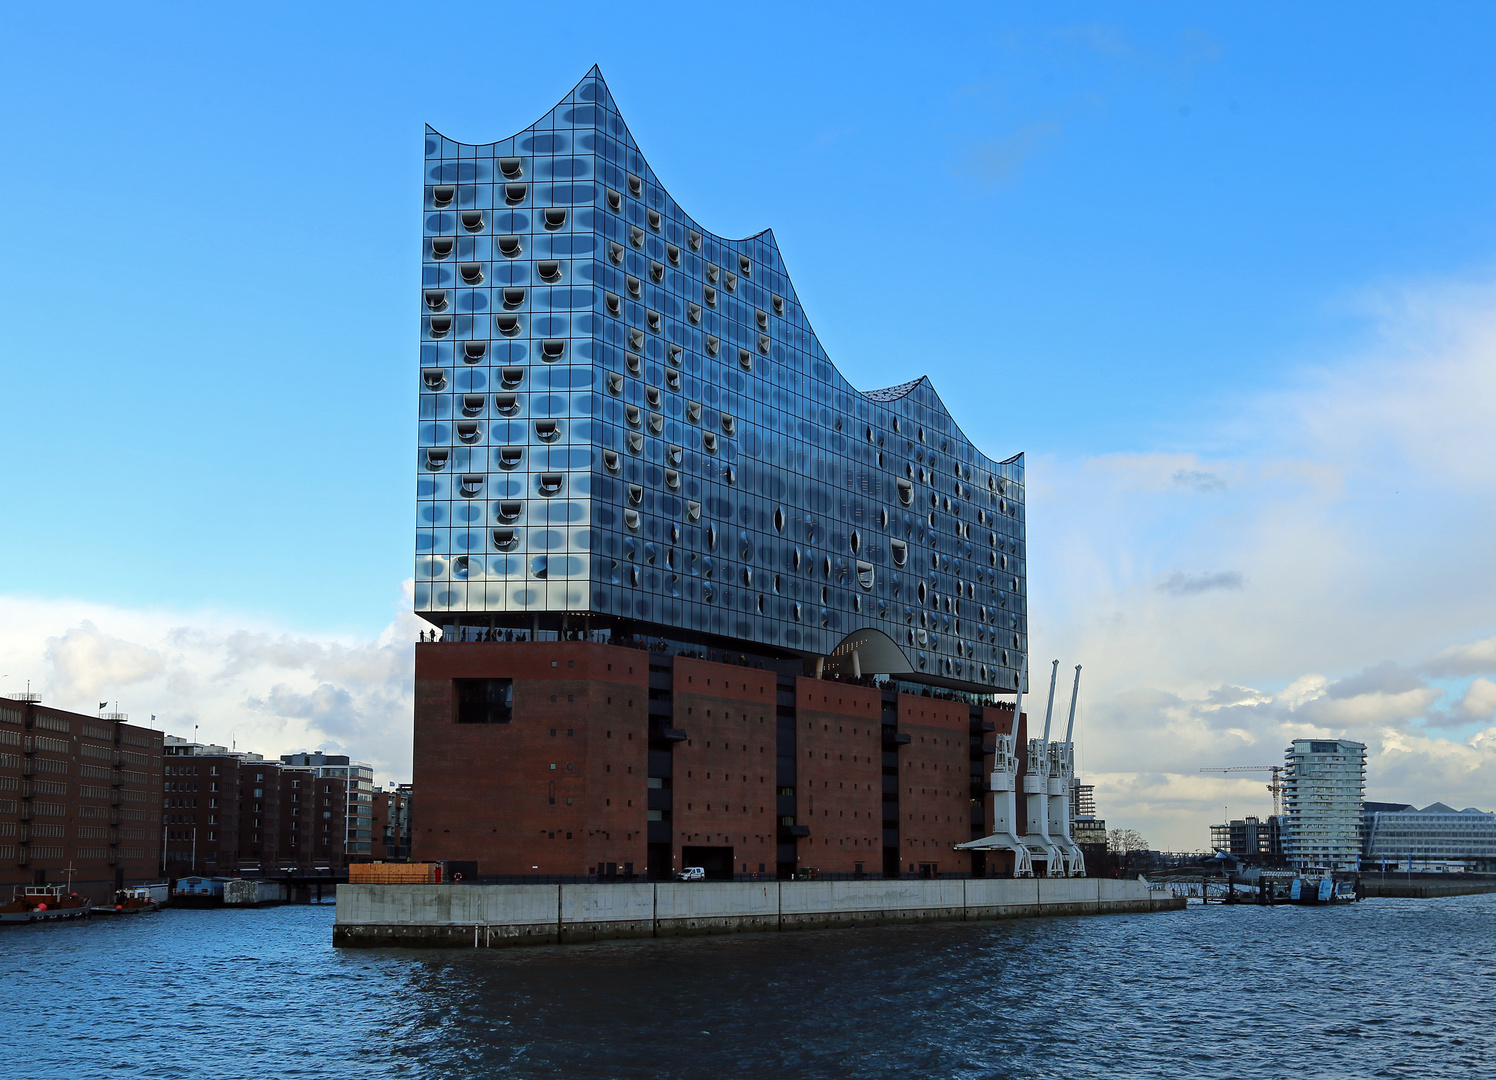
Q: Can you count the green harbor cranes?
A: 0